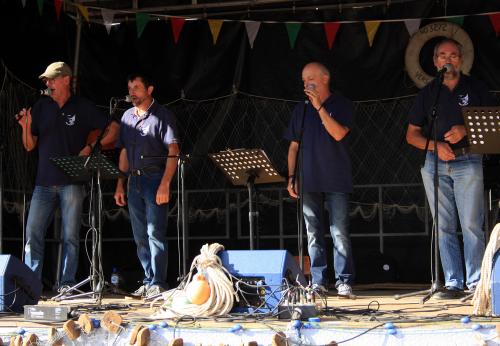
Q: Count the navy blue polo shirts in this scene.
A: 4